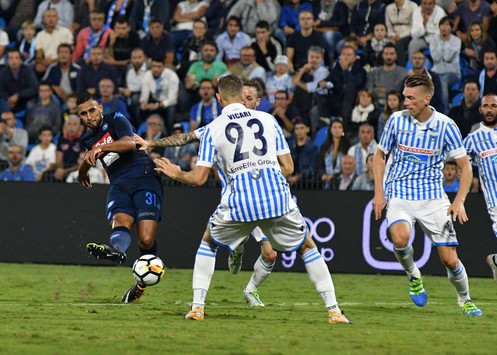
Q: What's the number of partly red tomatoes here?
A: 0